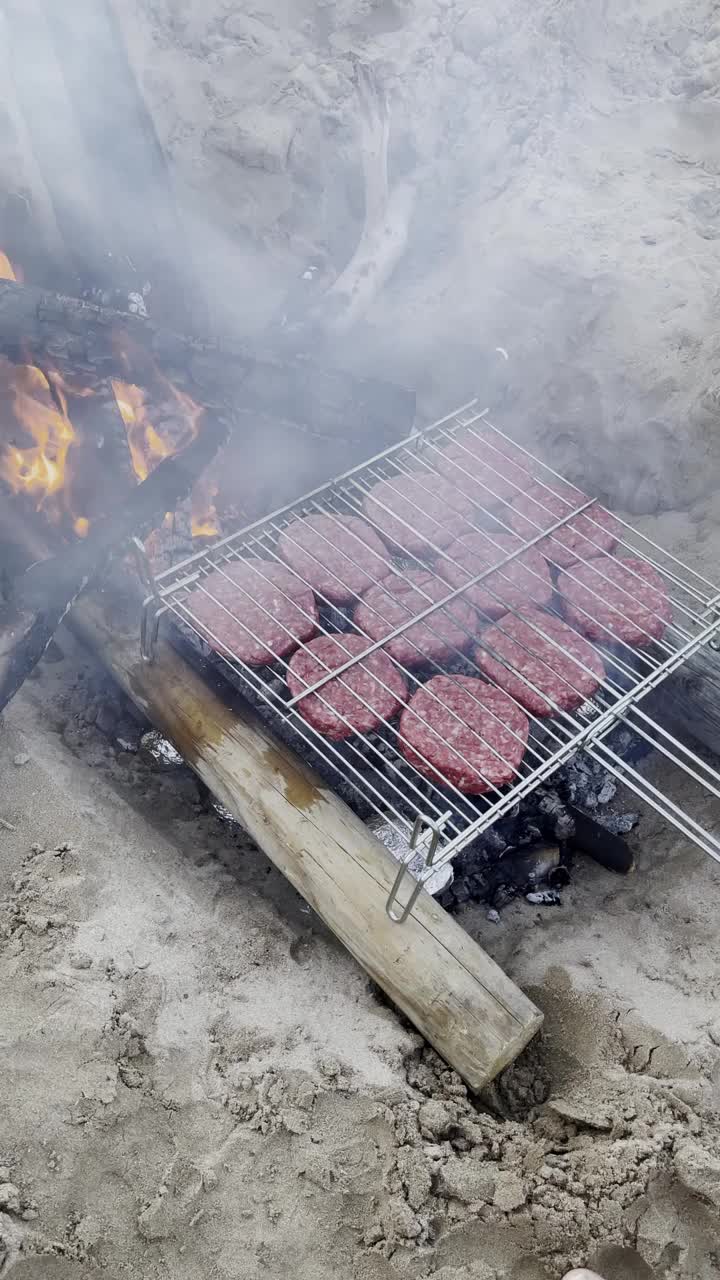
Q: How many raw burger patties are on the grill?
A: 11